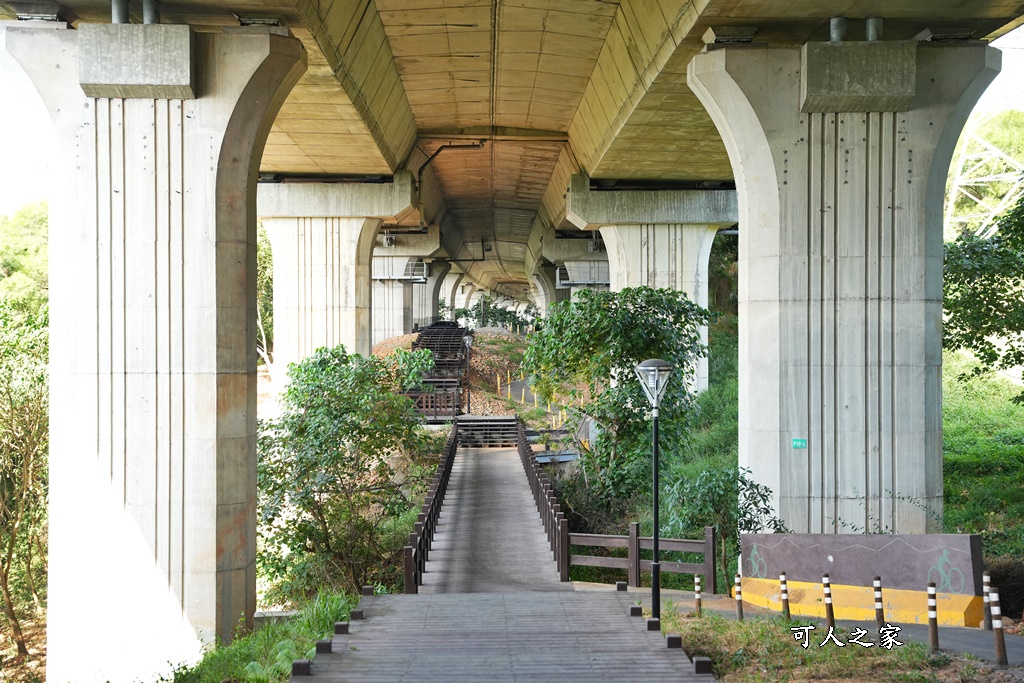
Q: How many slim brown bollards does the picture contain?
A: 8